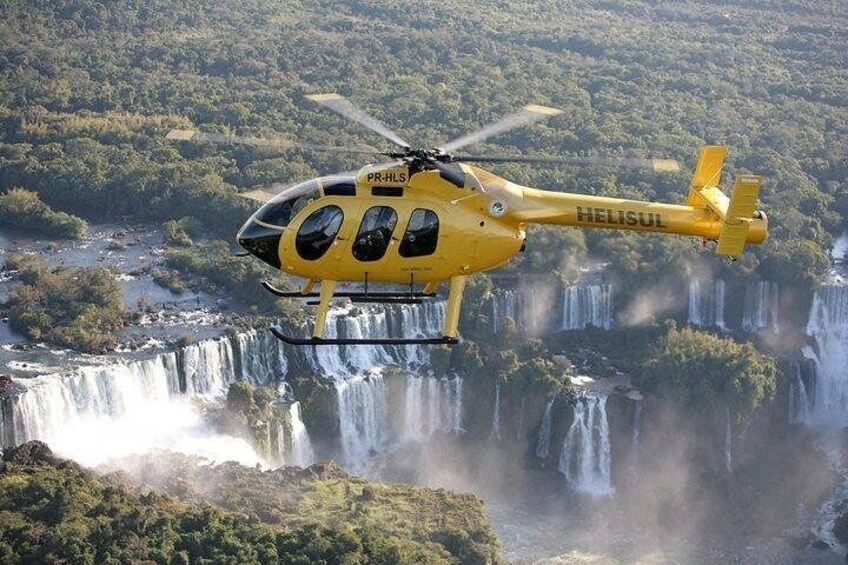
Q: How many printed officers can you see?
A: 0